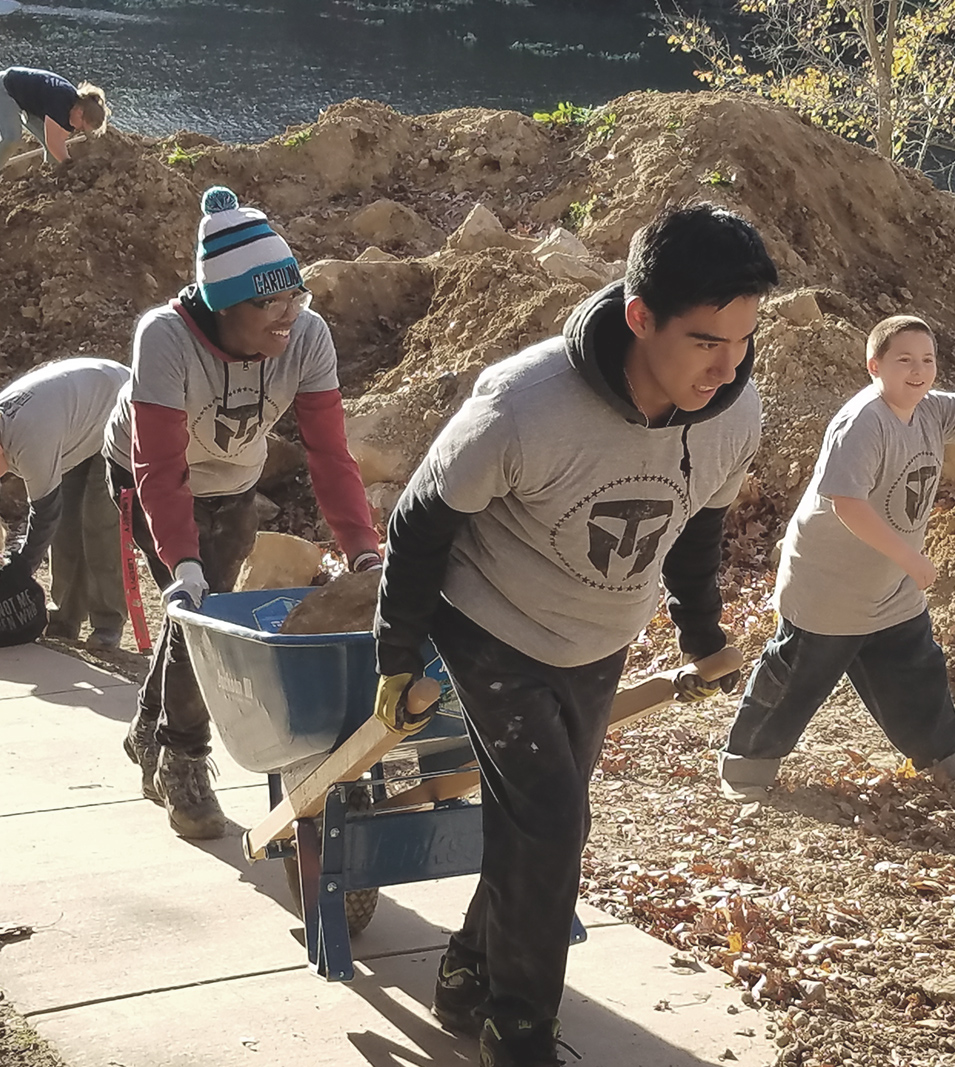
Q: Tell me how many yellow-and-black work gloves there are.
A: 2